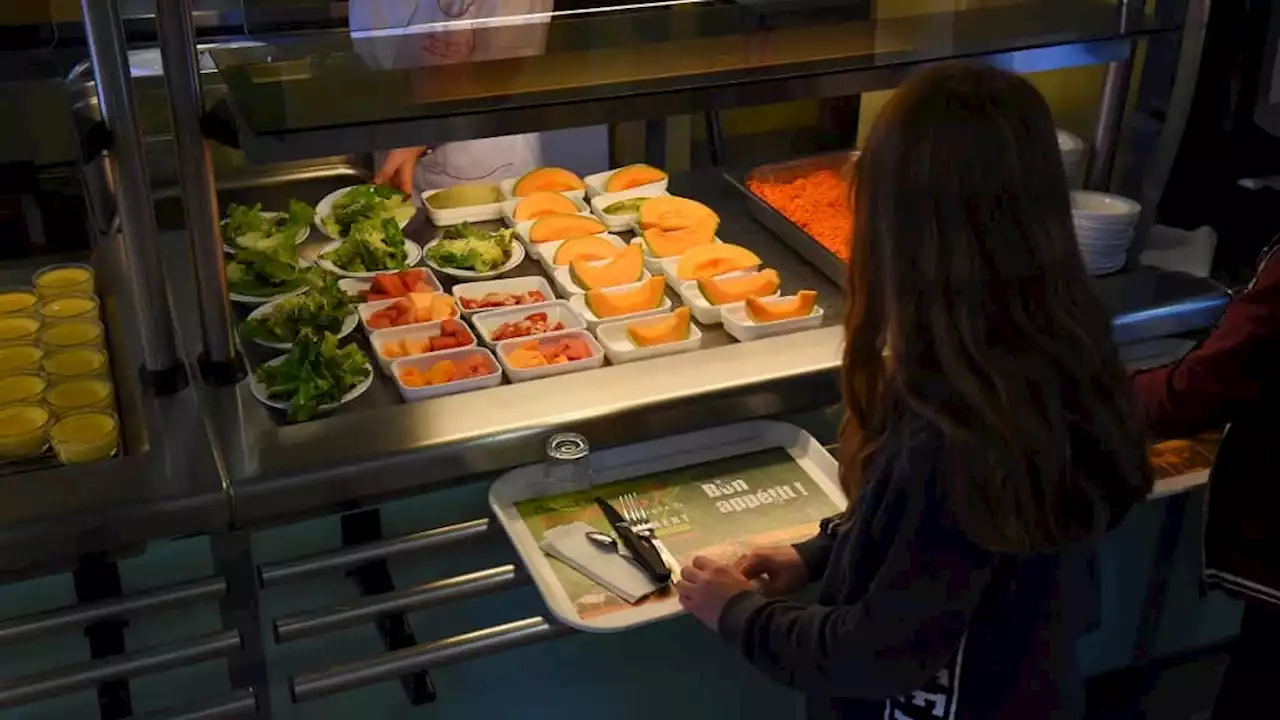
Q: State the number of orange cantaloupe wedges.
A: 13